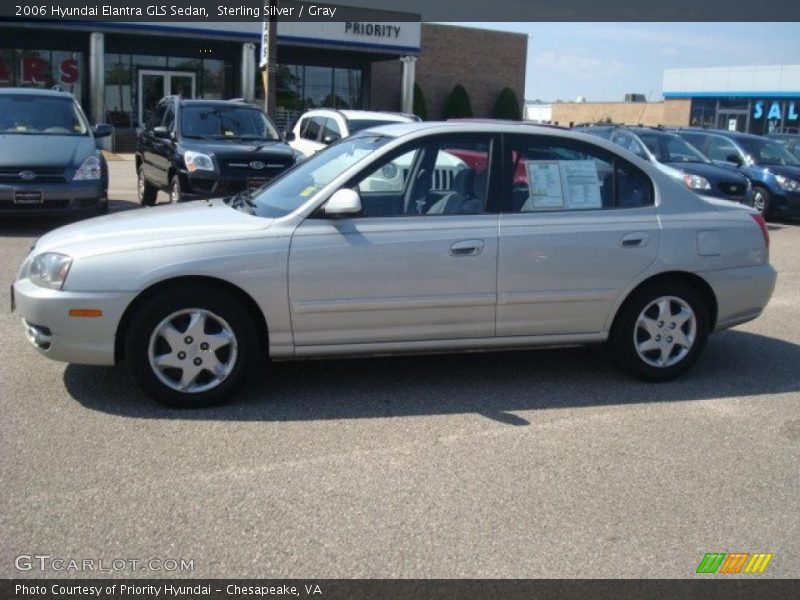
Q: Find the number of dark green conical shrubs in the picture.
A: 3